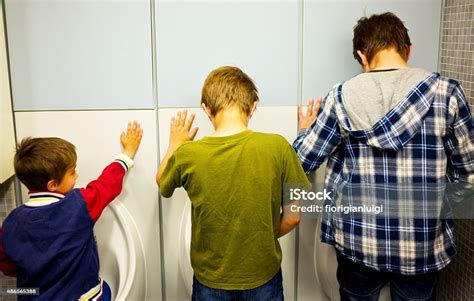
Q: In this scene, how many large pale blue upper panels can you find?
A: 3